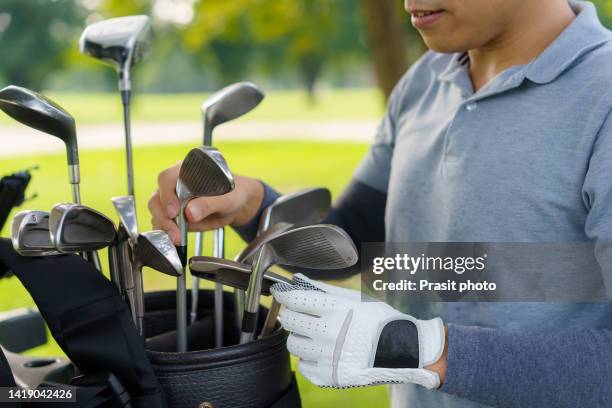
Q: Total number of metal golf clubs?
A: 12